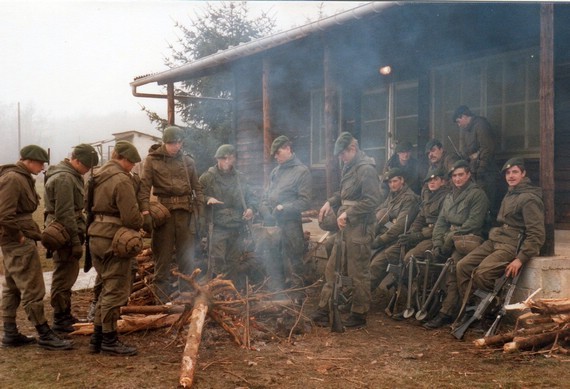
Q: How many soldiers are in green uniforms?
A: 14